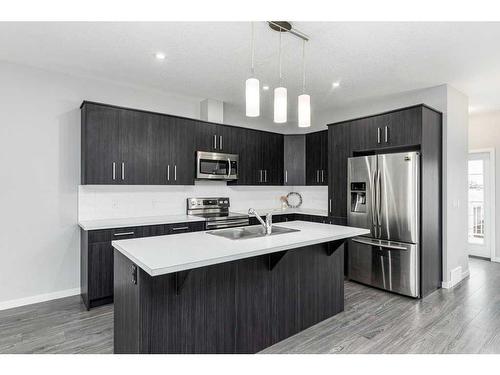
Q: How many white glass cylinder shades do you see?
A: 3